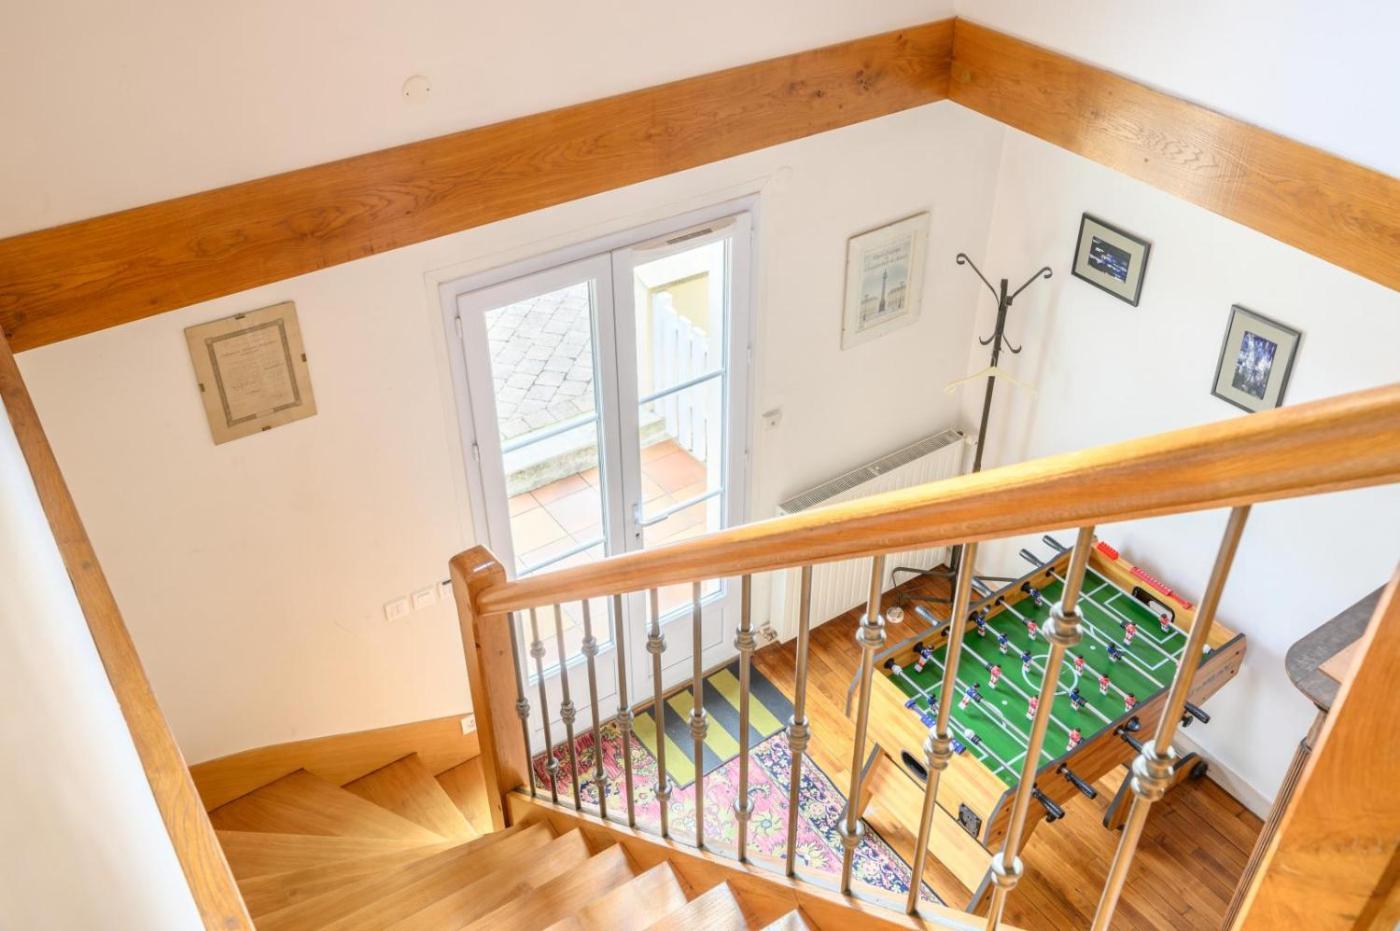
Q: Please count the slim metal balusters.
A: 13